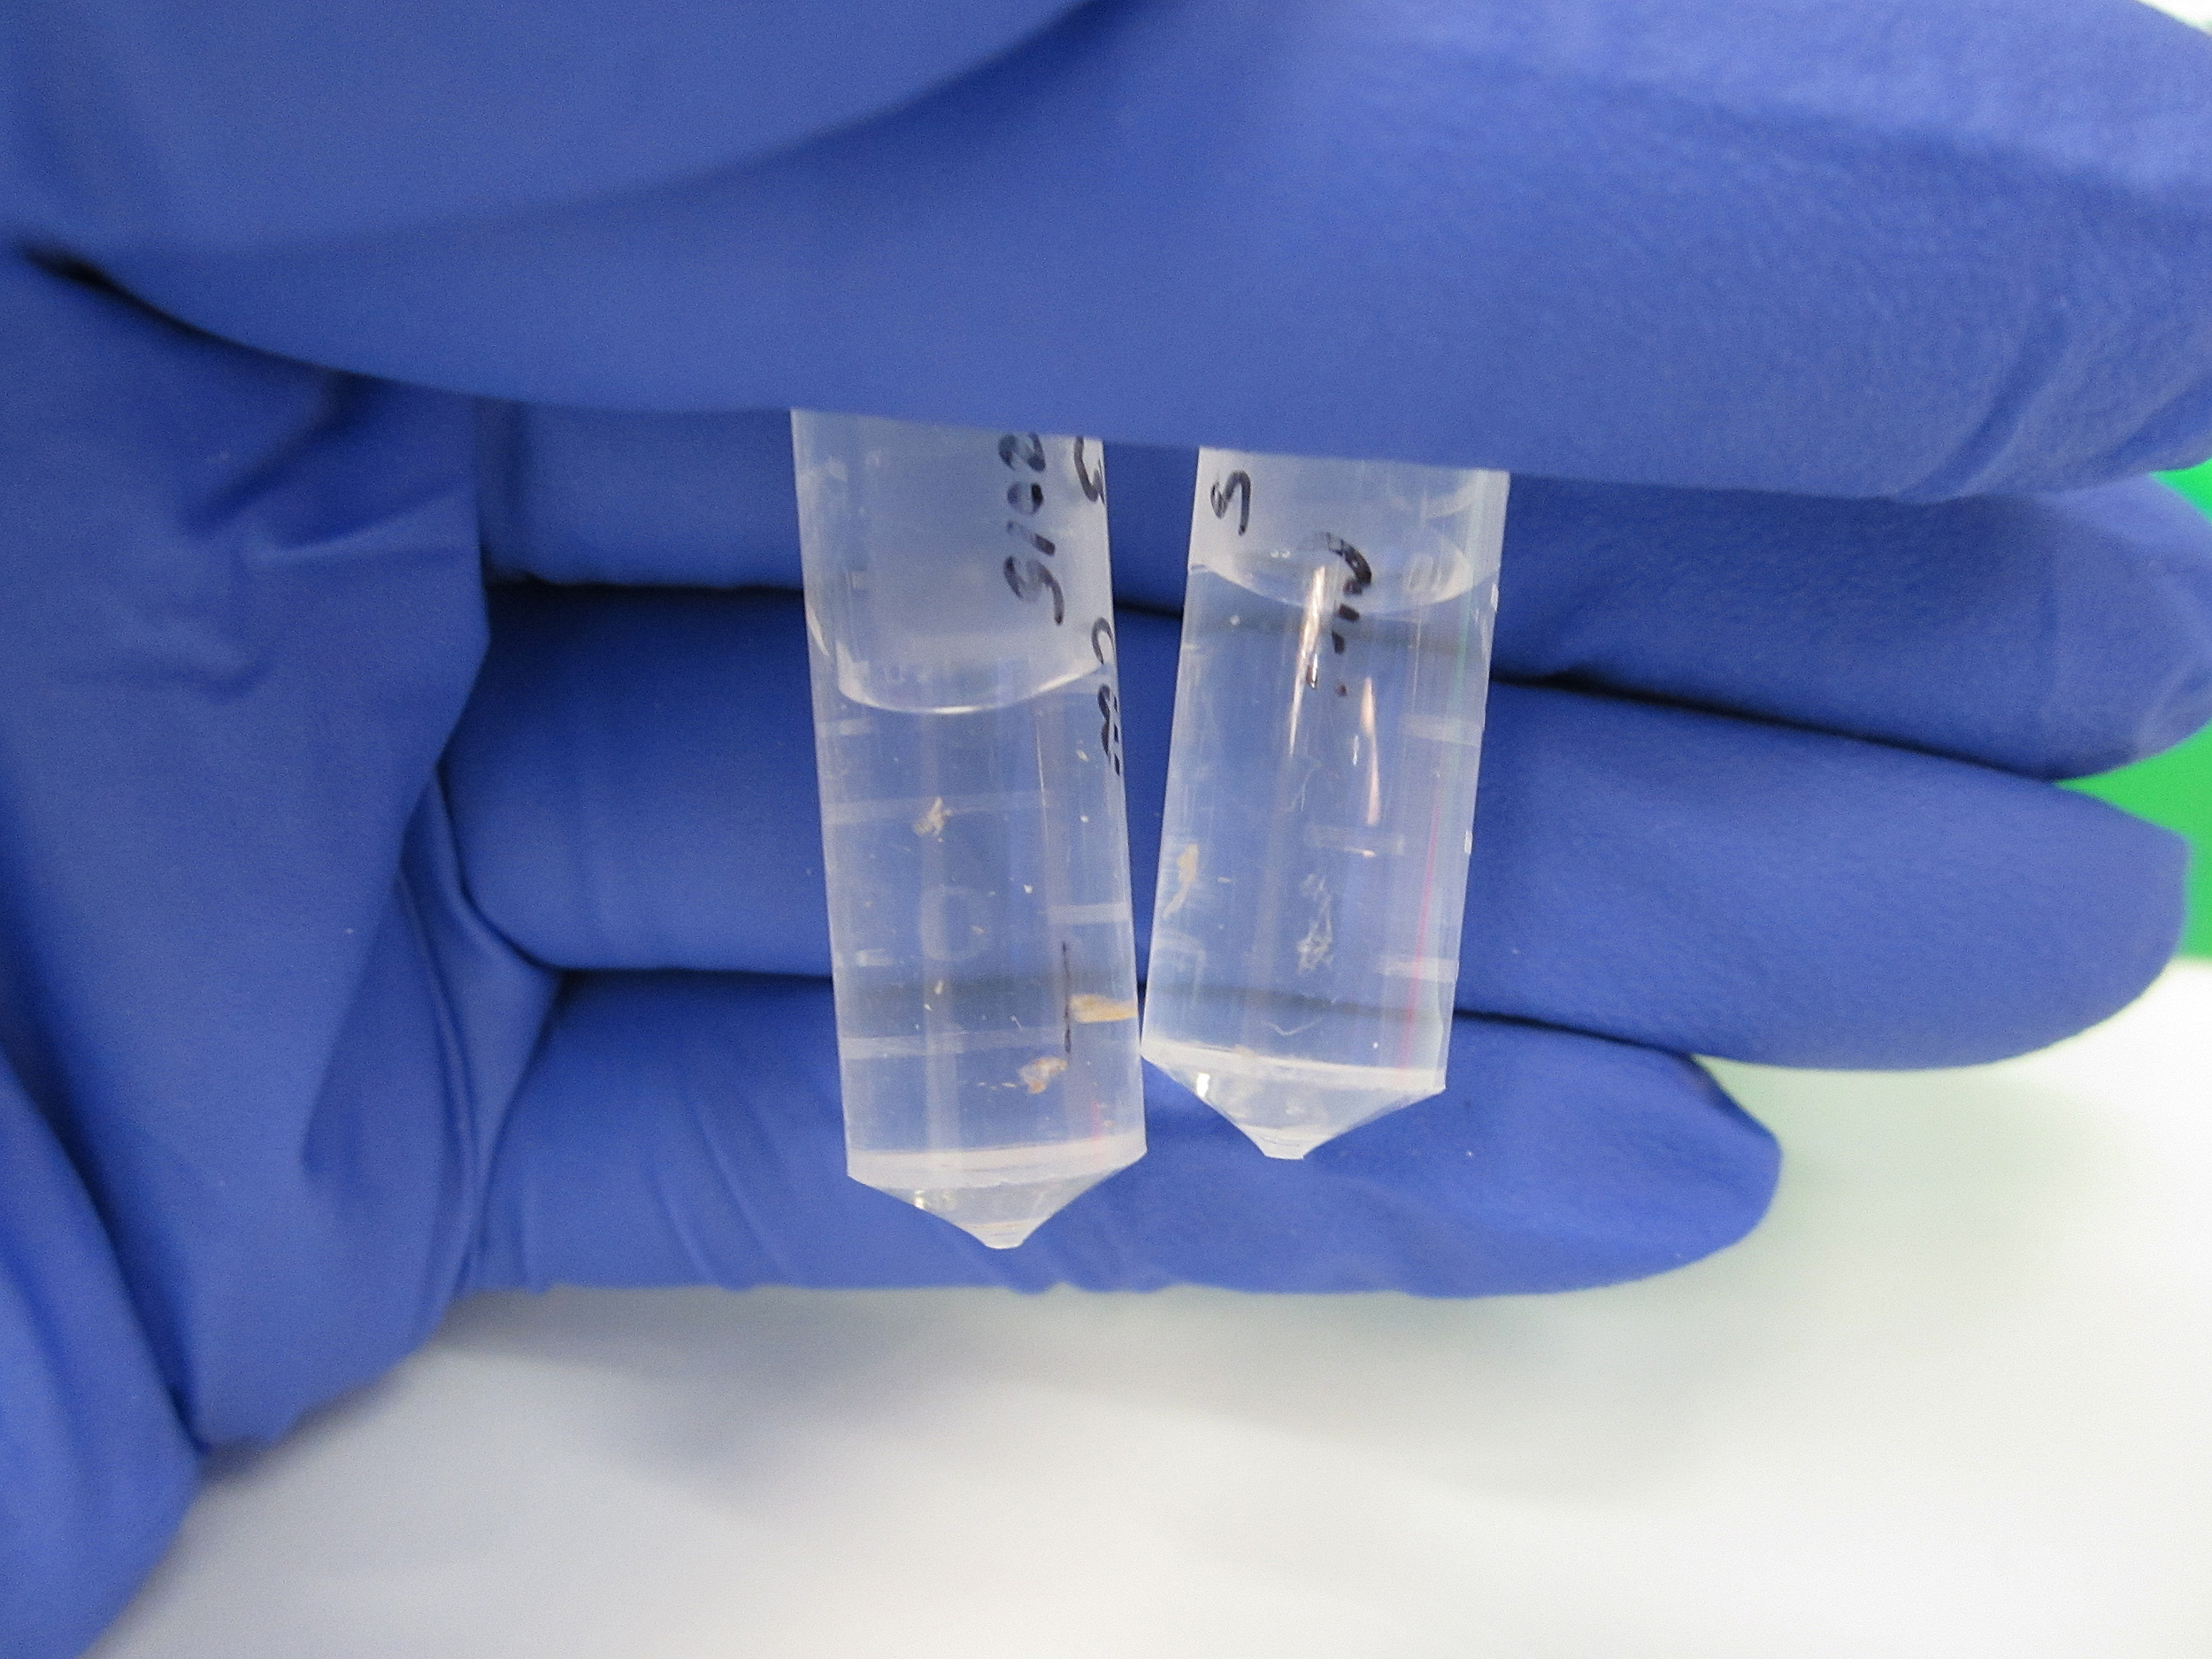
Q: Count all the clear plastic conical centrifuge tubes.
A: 2